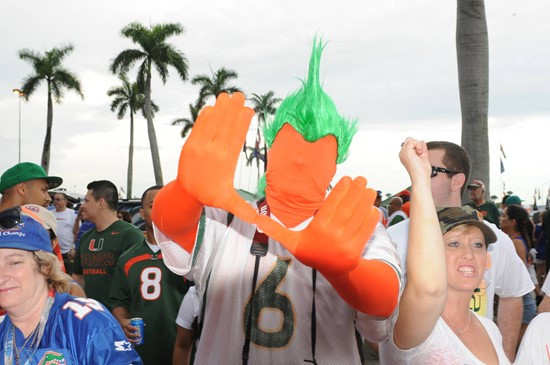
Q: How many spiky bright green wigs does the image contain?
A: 1